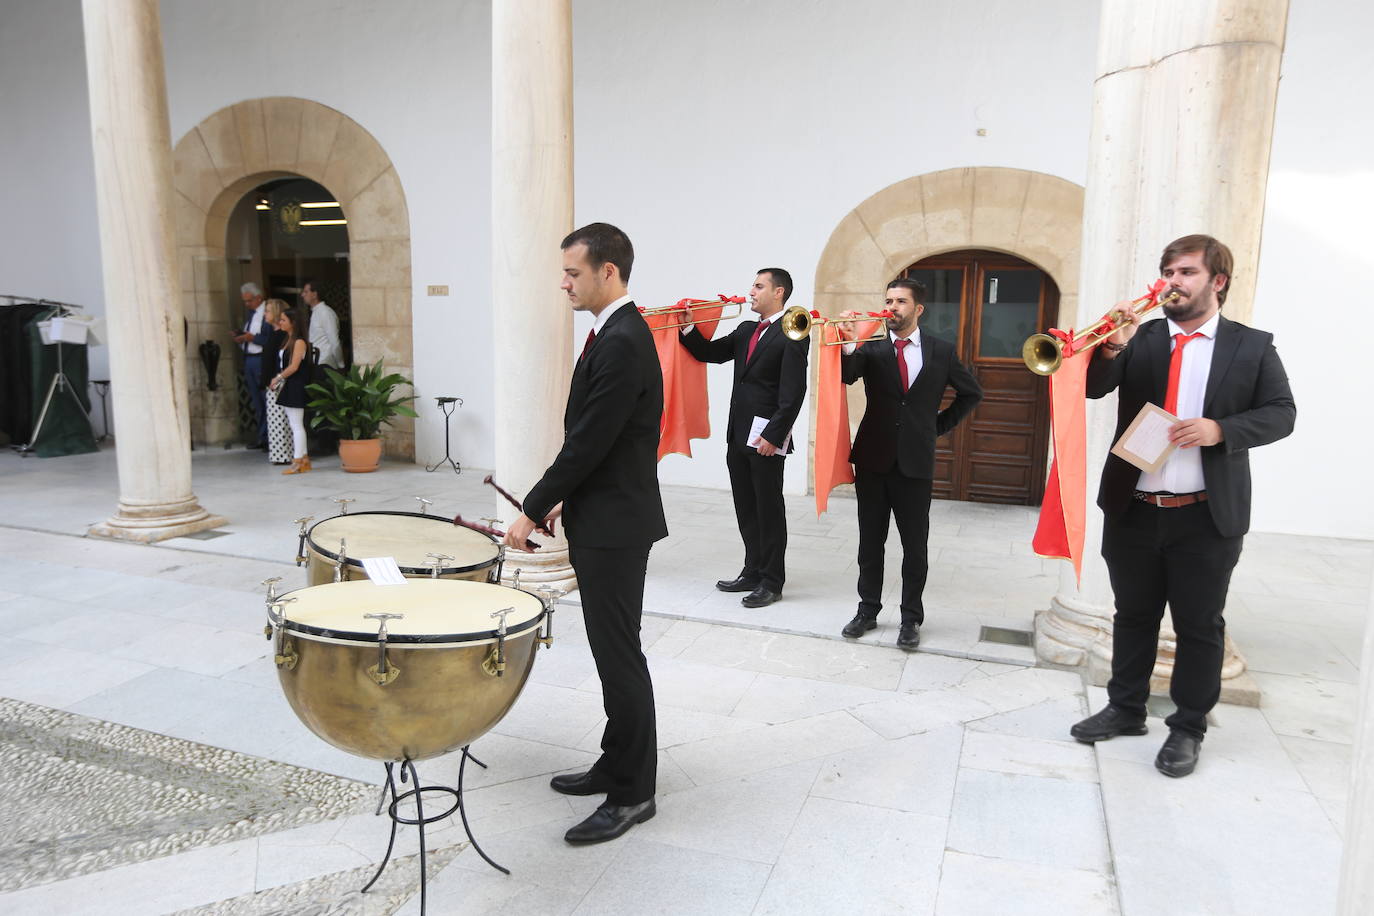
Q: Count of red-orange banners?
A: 3